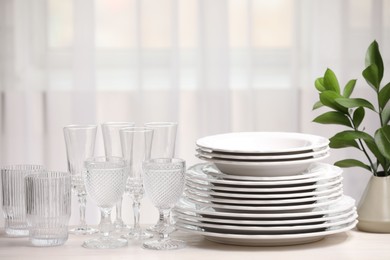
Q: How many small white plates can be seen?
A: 3